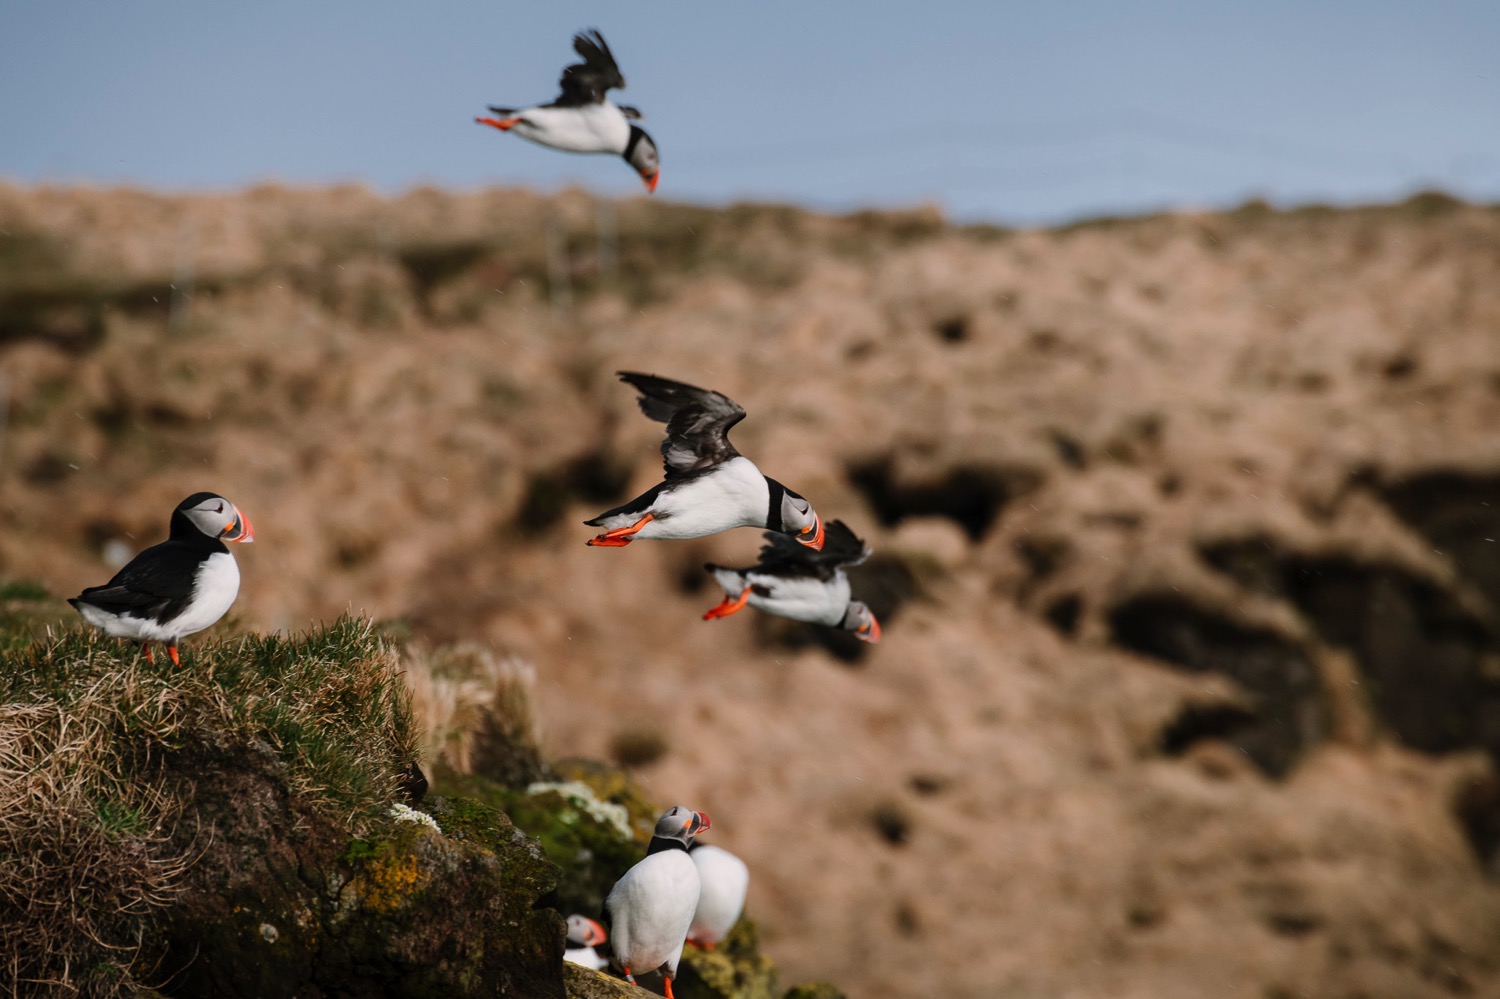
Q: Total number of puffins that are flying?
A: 3